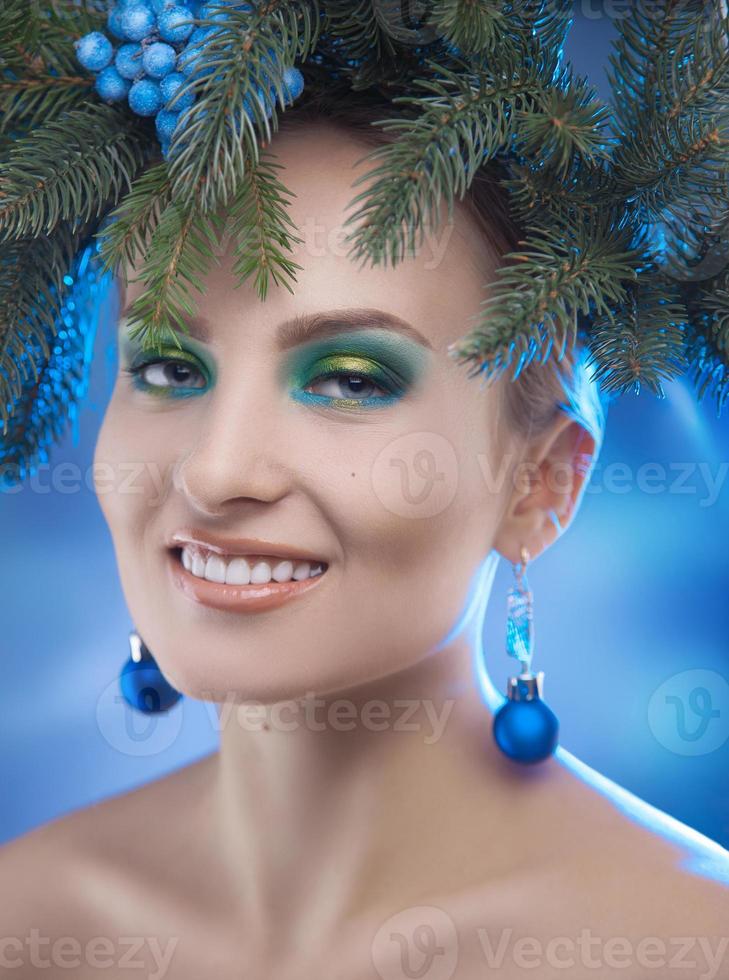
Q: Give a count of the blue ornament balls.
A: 2